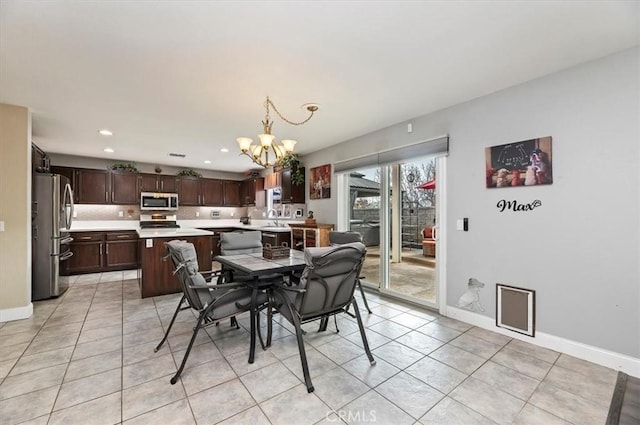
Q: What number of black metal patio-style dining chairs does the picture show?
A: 4